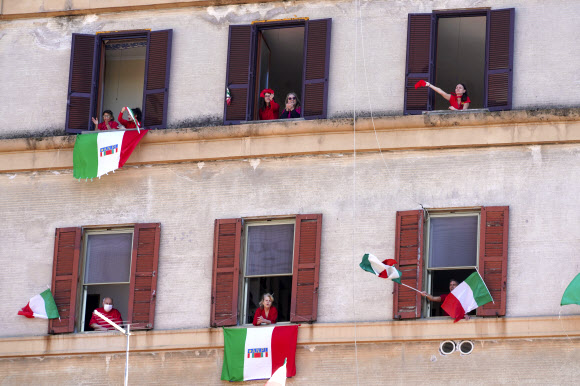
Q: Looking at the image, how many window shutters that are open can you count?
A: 12